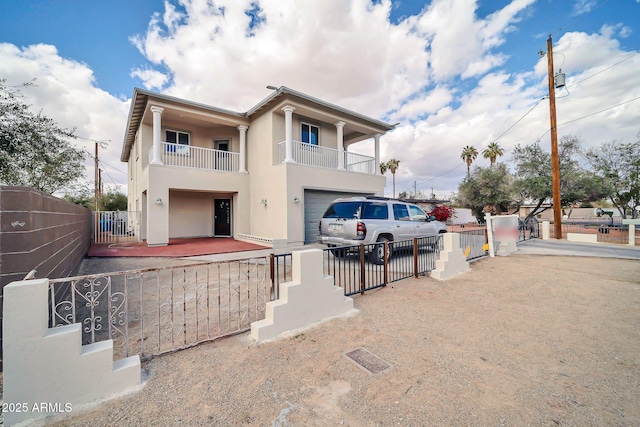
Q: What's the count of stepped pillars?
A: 4